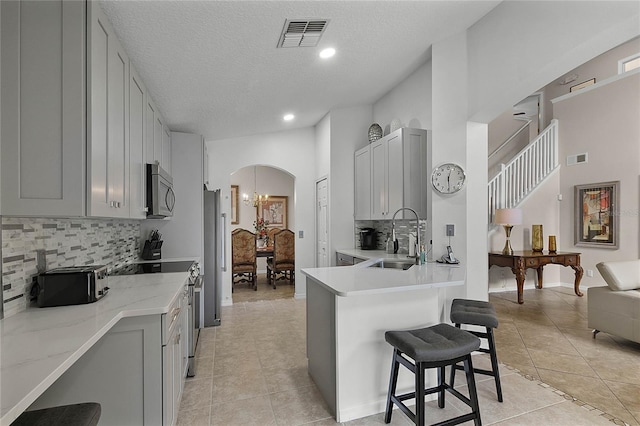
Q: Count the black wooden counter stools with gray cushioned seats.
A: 2